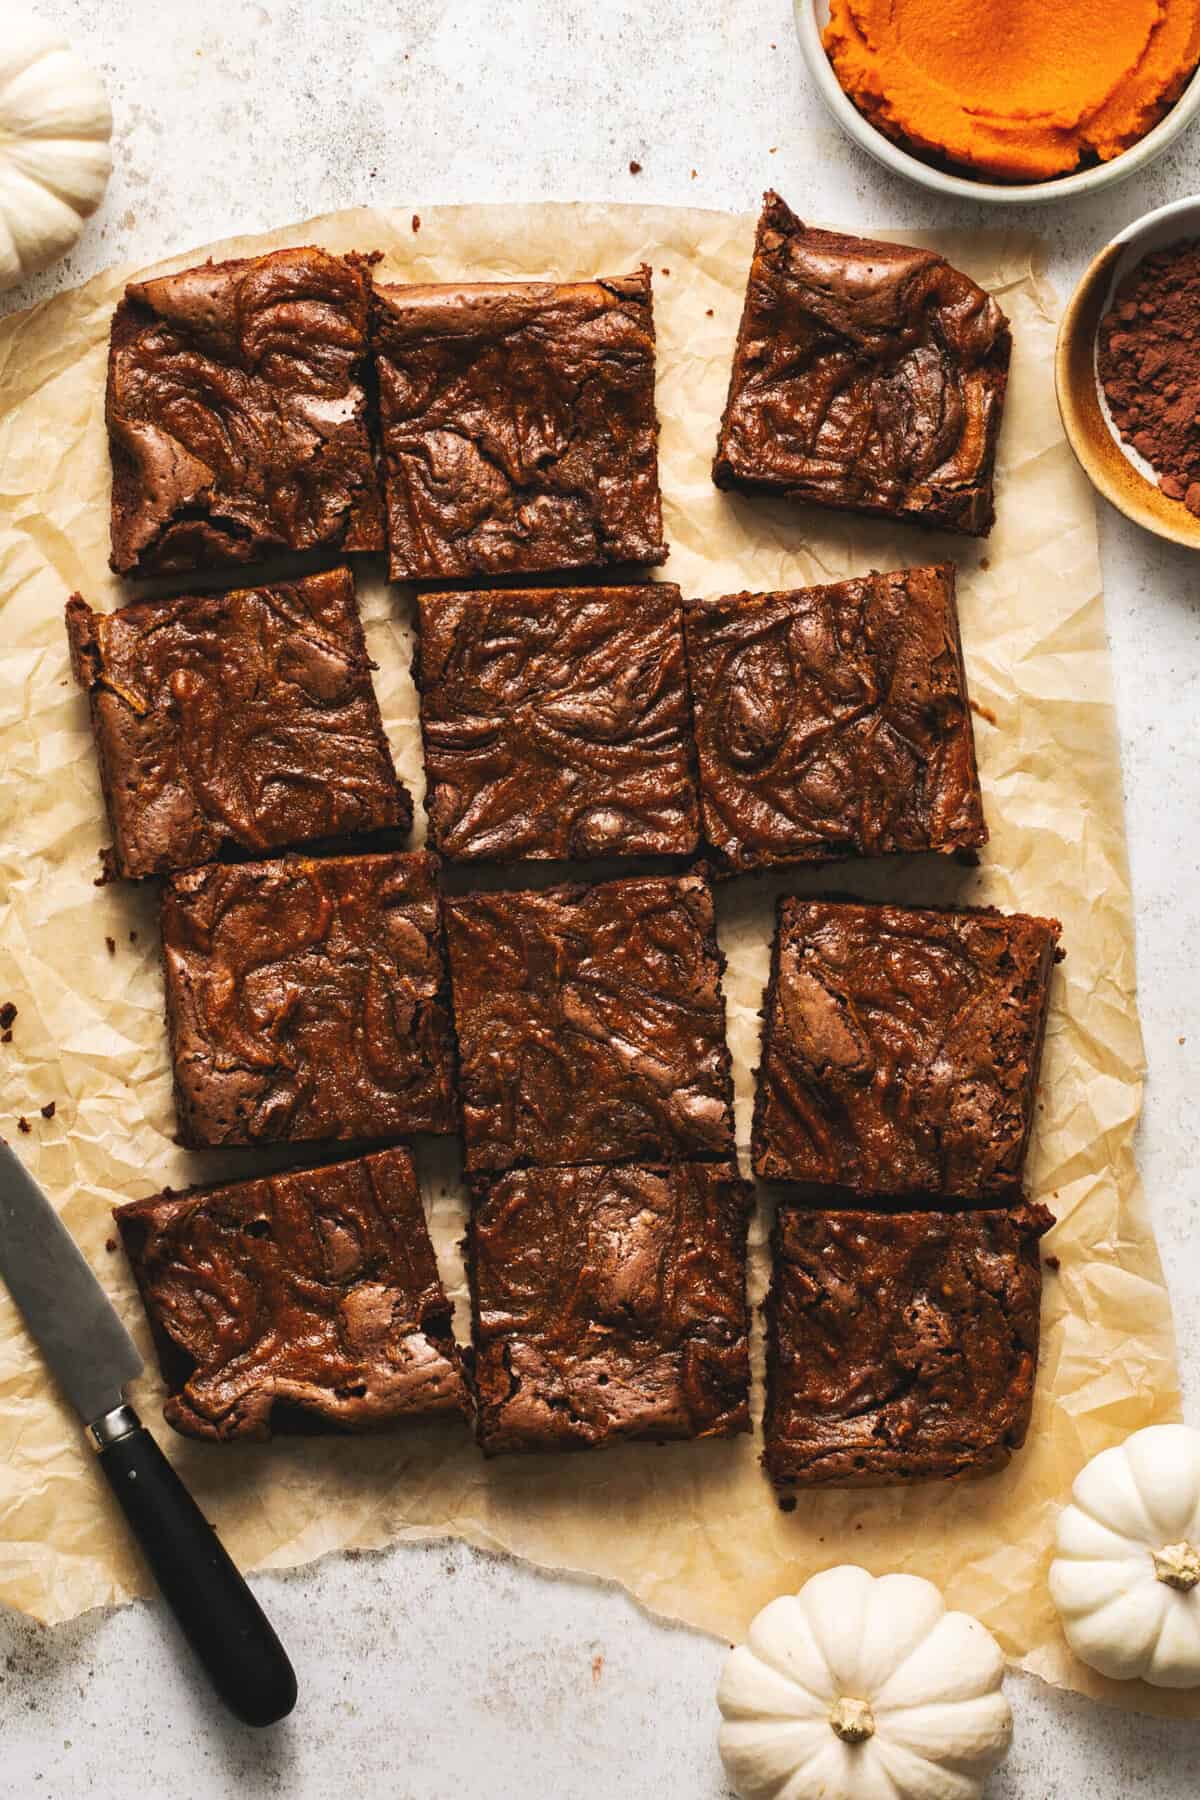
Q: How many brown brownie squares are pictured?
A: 12